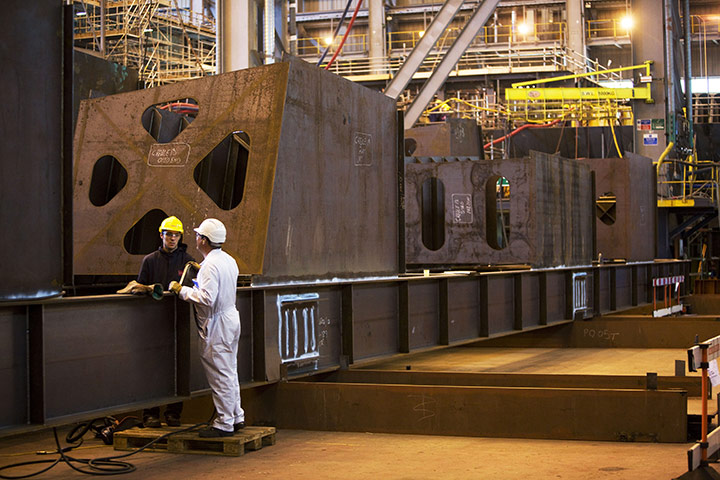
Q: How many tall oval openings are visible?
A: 2